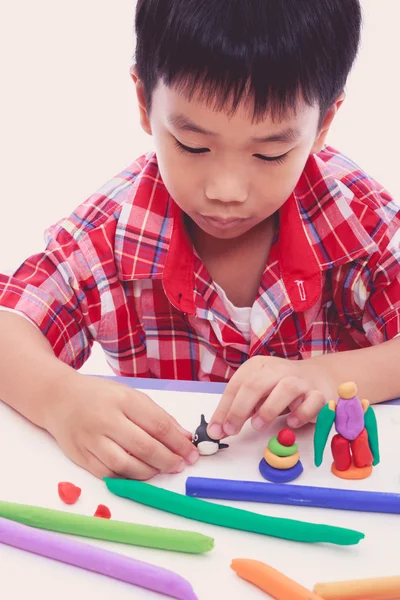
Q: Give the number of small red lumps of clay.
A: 2